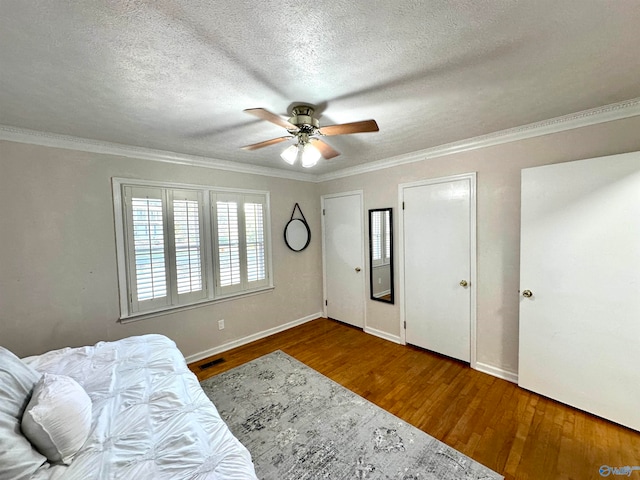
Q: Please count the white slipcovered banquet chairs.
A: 0